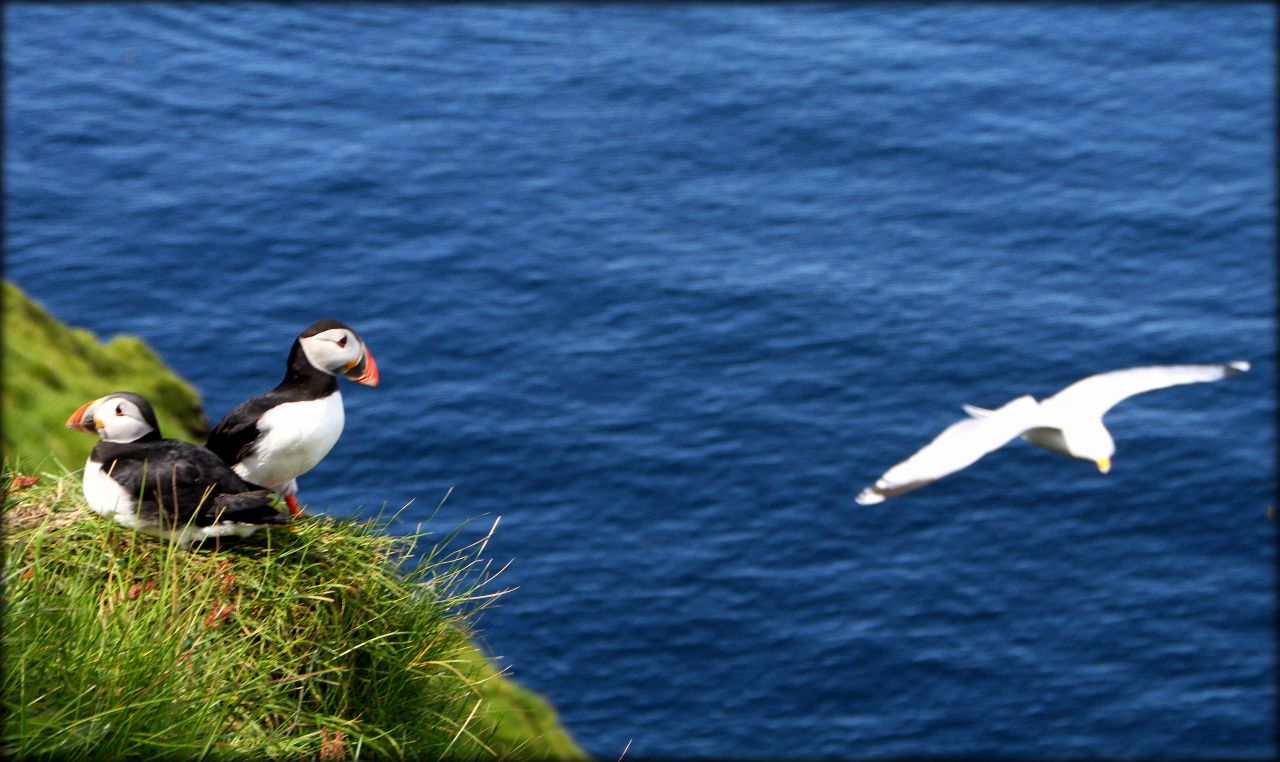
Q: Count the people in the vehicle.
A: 0